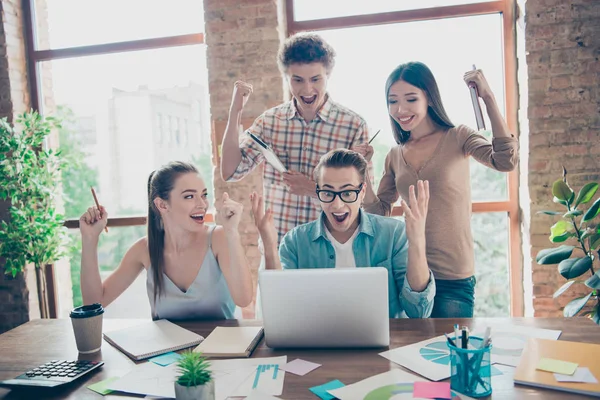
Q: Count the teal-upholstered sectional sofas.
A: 0